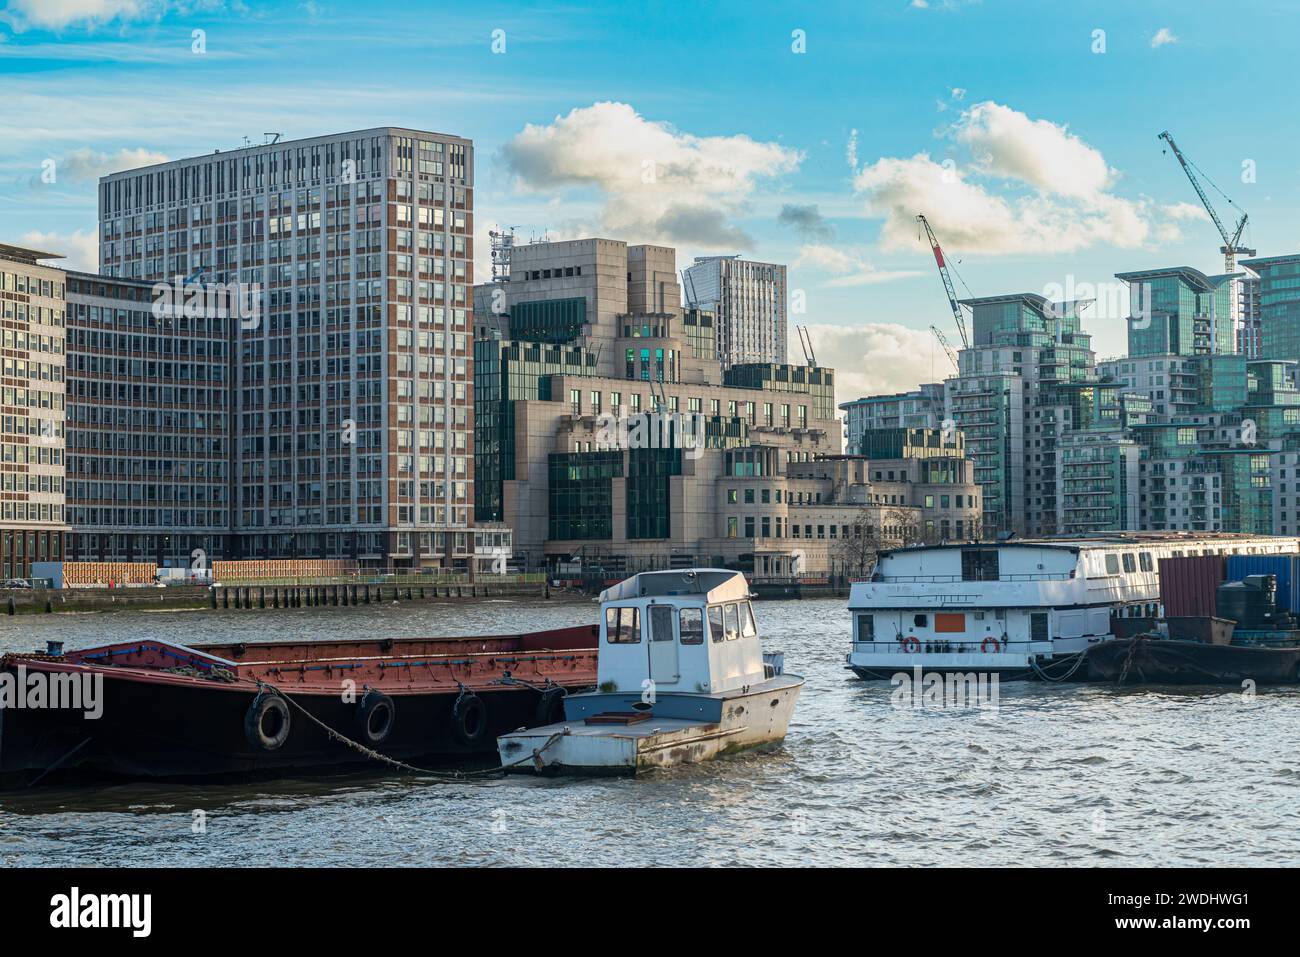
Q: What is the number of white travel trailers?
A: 0